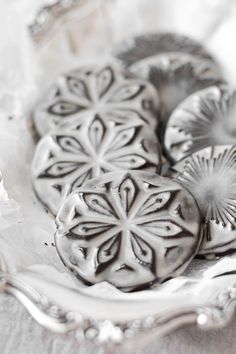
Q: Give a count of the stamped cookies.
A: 7